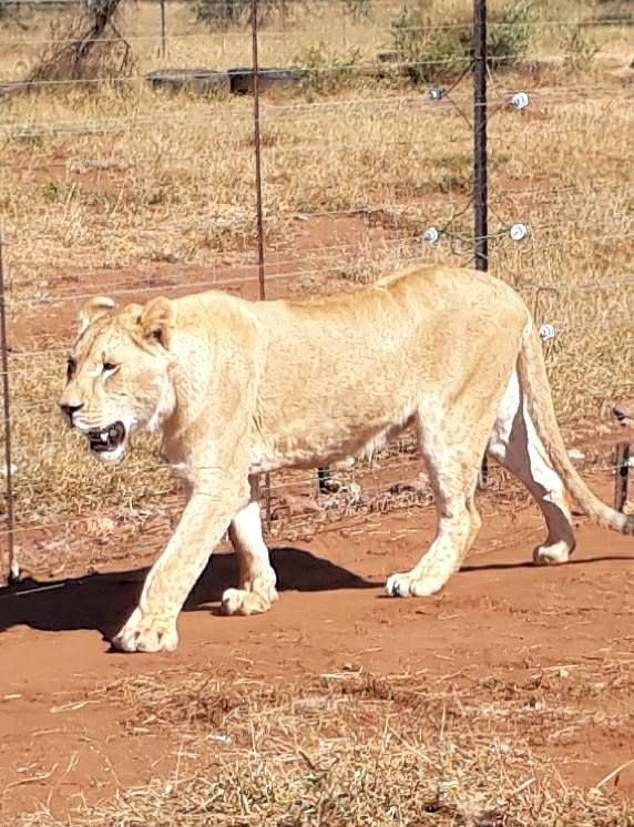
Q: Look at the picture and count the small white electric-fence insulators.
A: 5